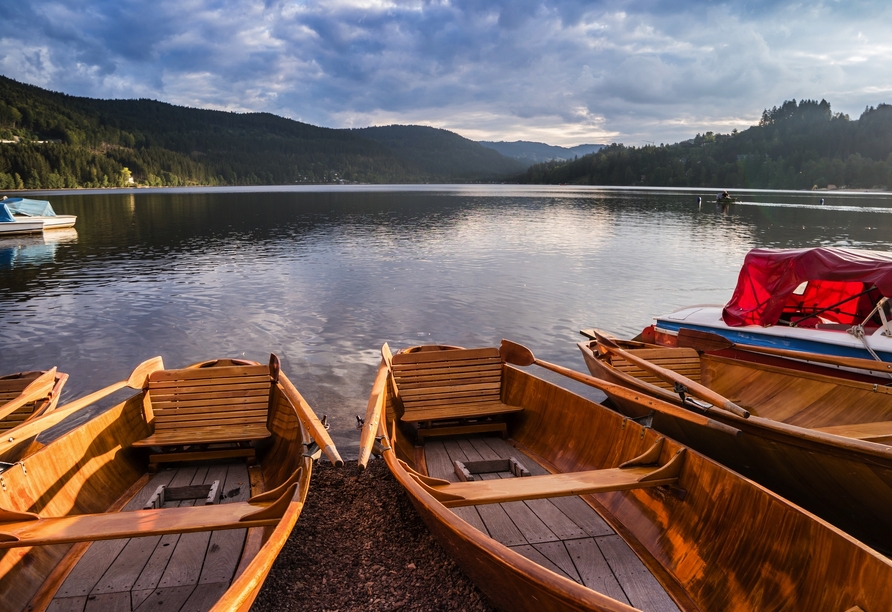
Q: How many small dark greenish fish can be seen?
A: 0